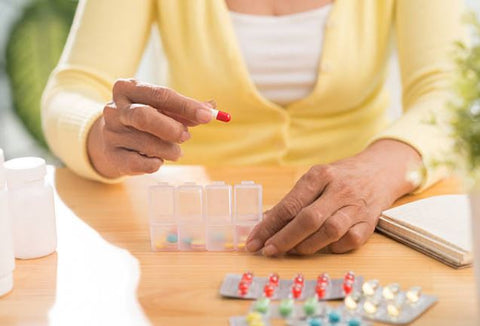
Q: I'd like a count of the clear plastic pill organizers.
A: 1